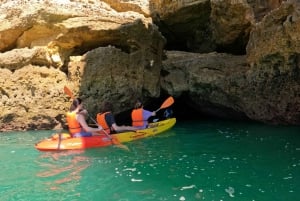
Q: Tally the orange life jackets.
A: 3